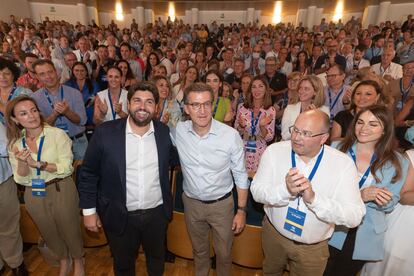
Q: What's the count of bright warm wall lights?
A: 4